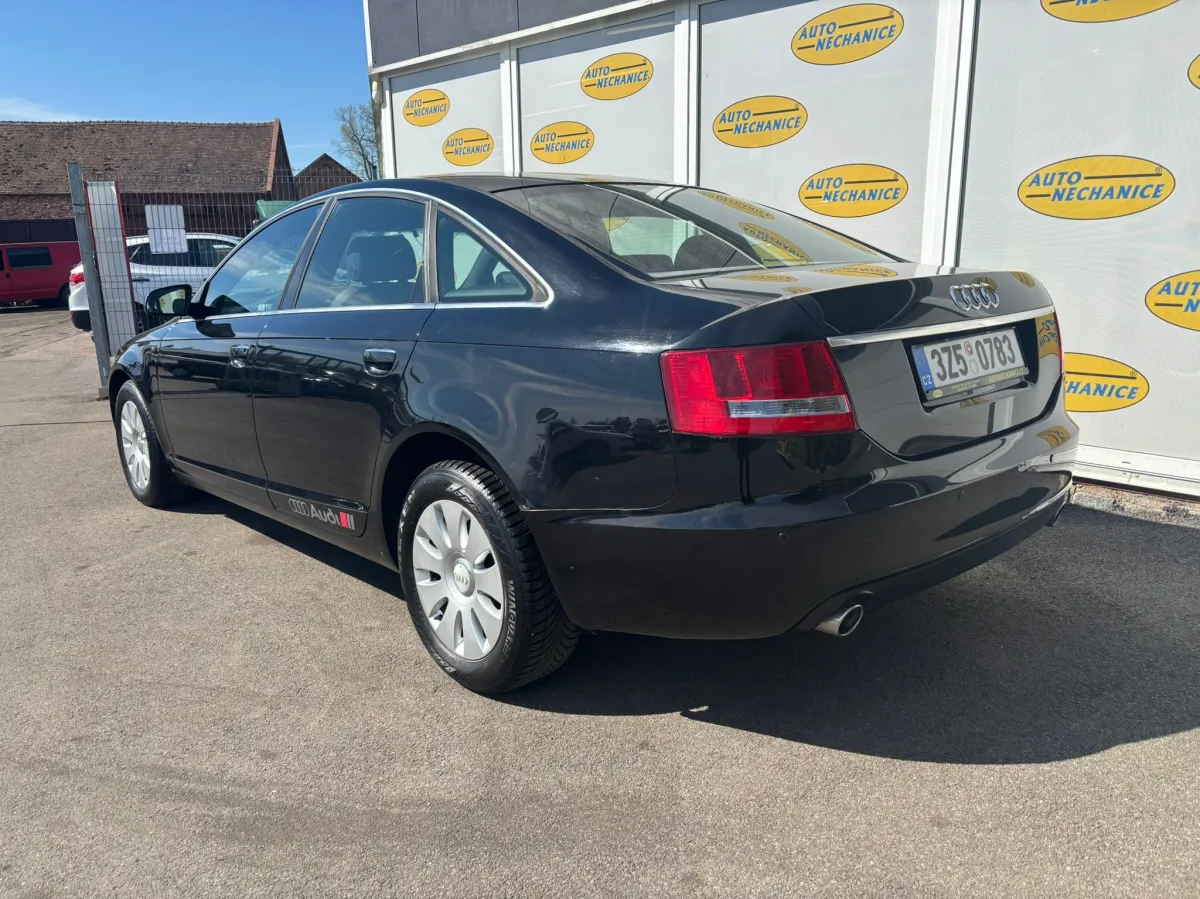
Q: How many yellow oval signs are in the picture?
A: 12